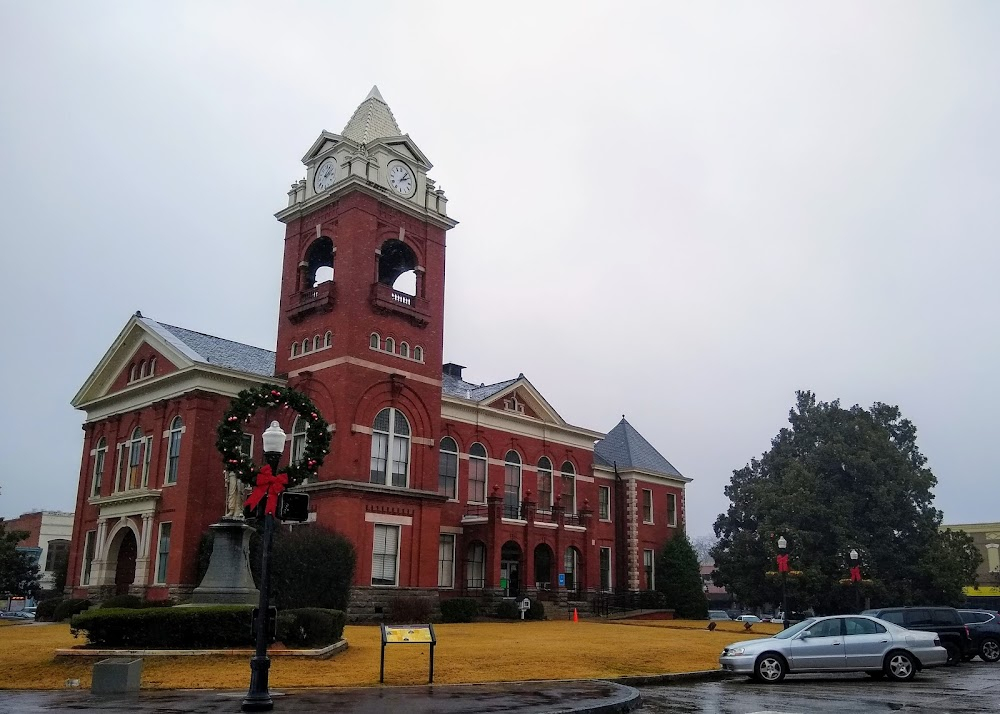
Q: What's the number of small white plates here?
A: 0